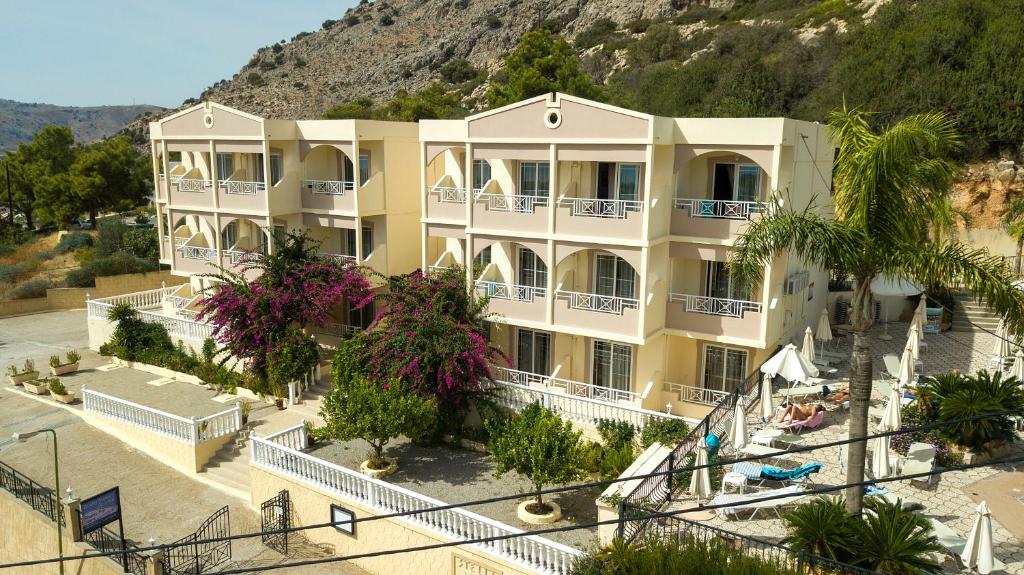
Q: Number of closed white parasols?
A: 14